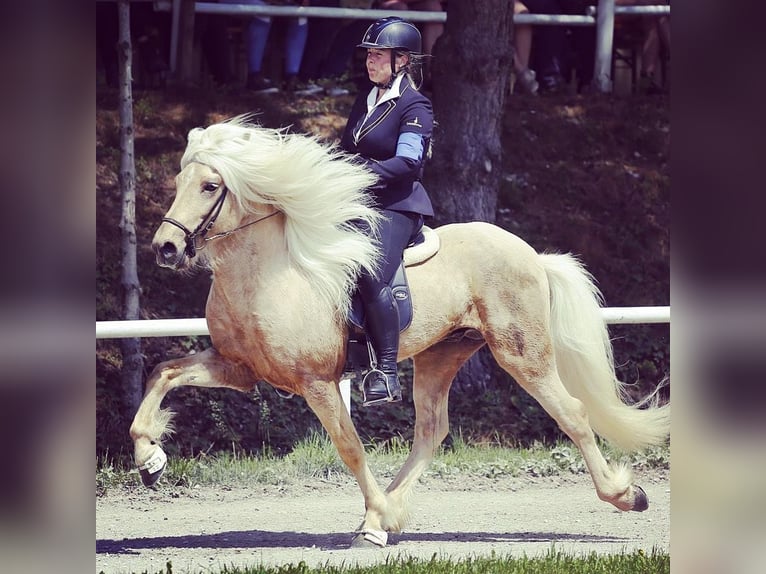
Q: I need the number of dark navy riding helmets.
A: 1